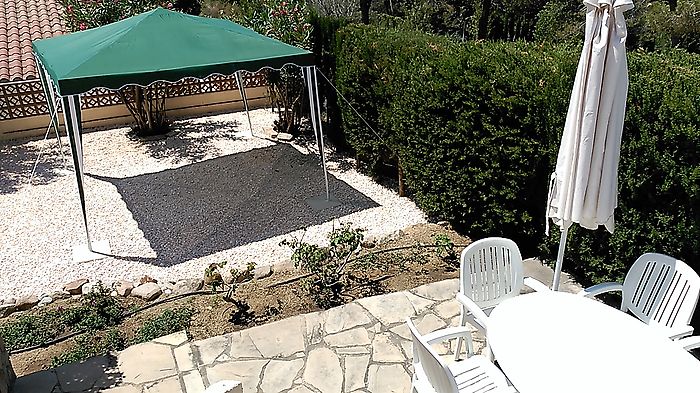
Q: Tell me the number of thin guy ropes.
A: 2